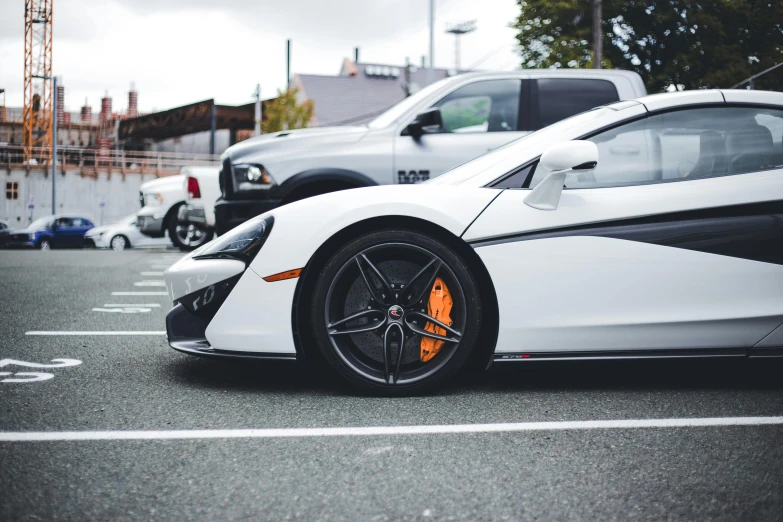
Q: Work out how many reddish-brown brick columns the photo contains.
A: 4